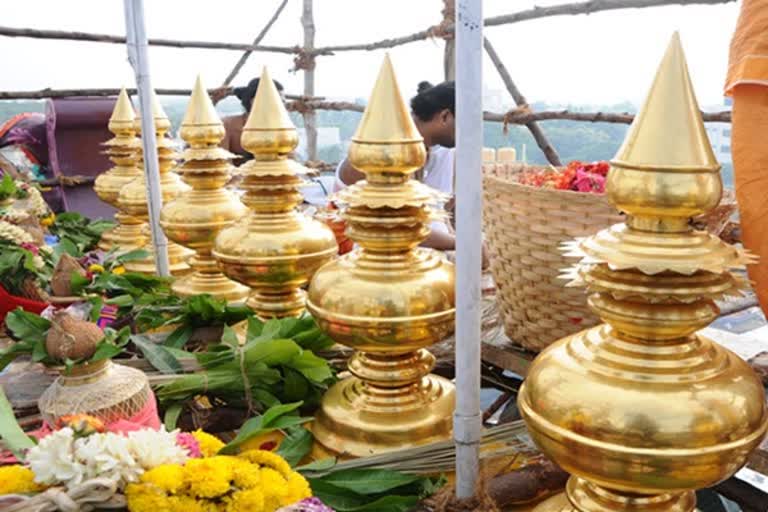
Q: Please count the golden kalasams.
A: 6